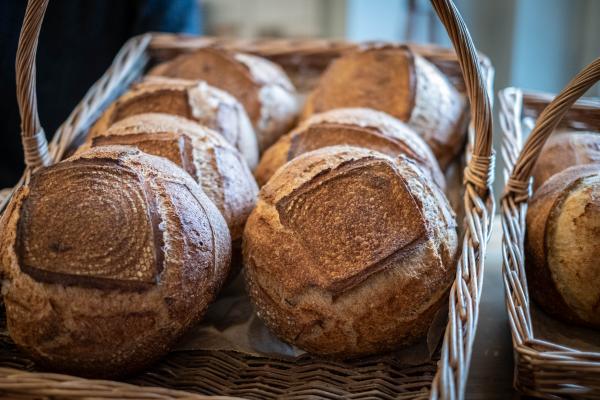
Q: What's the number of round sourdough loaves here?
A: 9